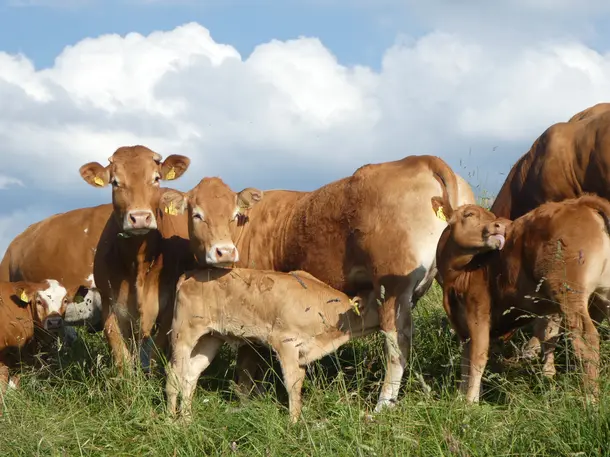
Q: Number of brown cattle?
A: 7